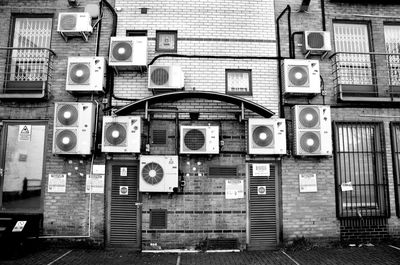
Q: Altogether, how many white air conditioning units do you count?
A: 12